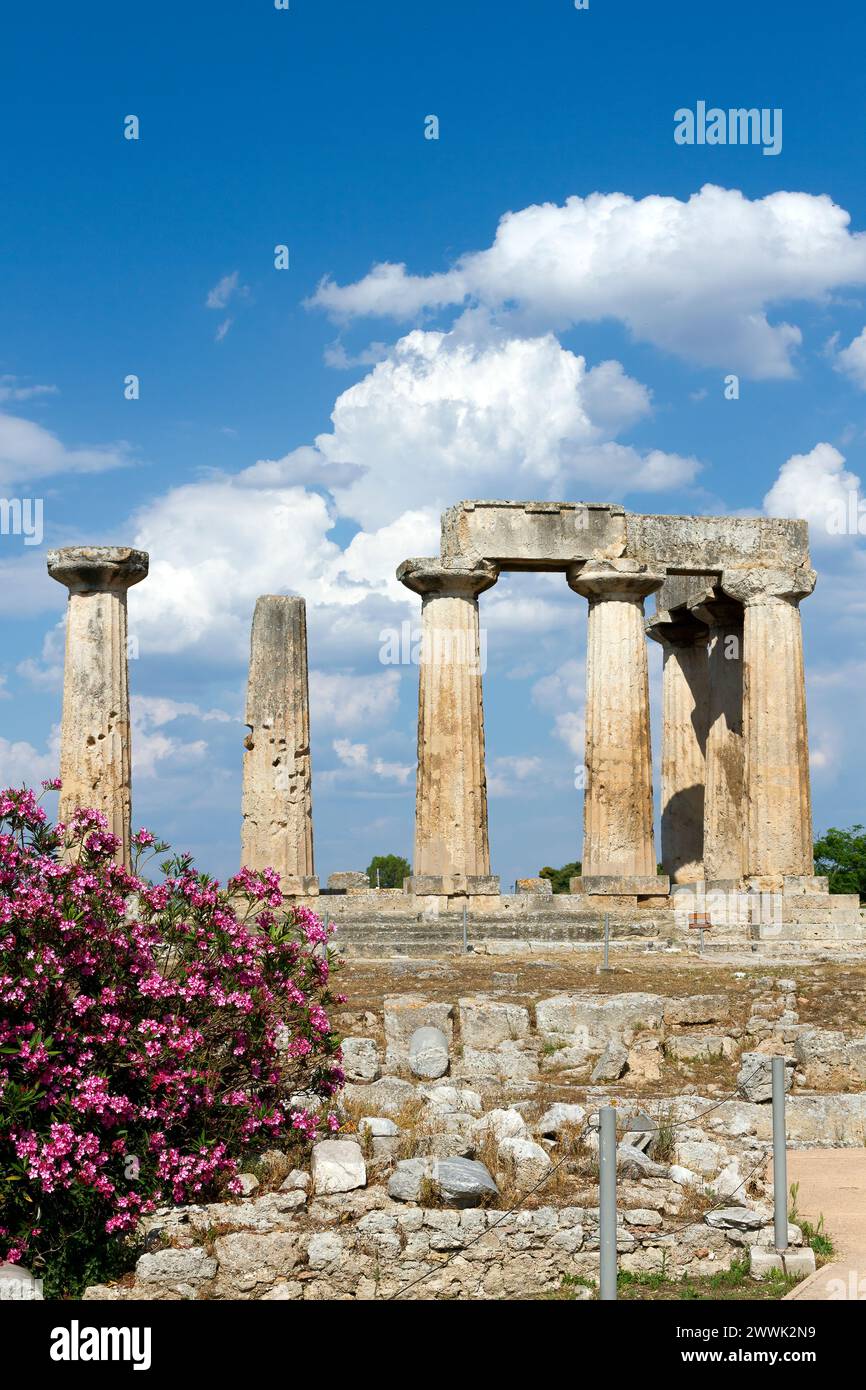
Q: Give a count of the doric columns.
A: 7